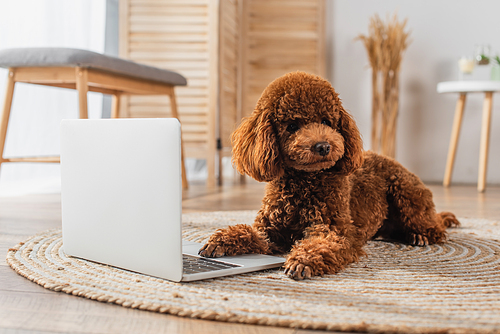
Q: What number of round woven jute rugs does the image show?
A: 1